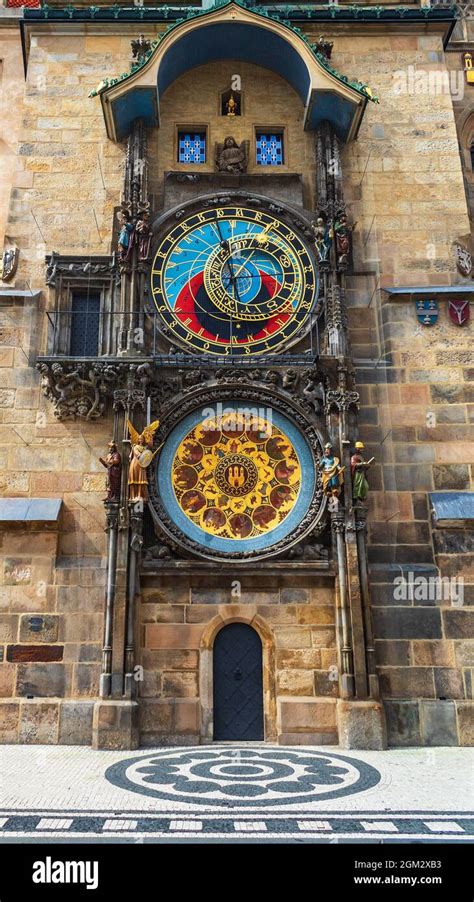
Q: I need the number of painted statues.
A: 8